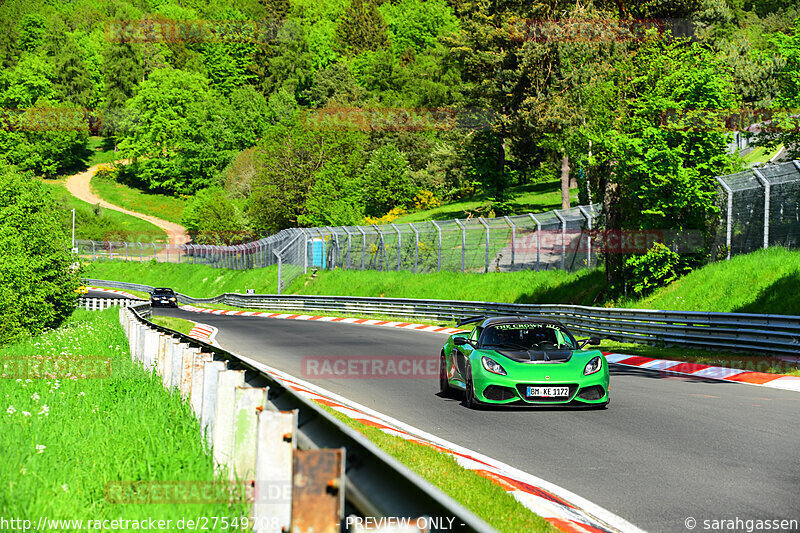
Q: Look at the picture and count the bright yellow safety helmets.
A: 0